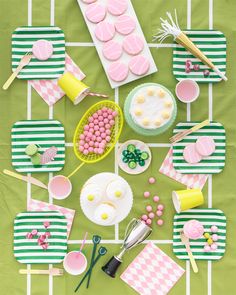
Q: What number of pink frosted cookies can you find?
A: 12